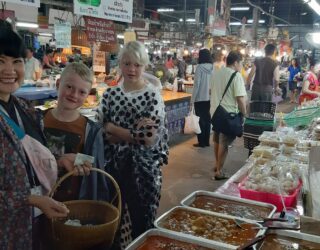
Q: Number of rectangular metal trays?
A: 4